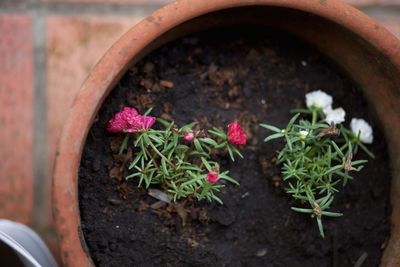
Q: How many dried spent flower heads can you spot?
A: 3